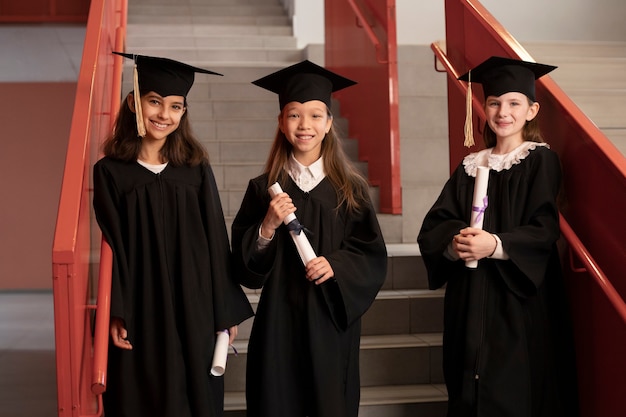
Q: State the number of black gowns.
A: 3